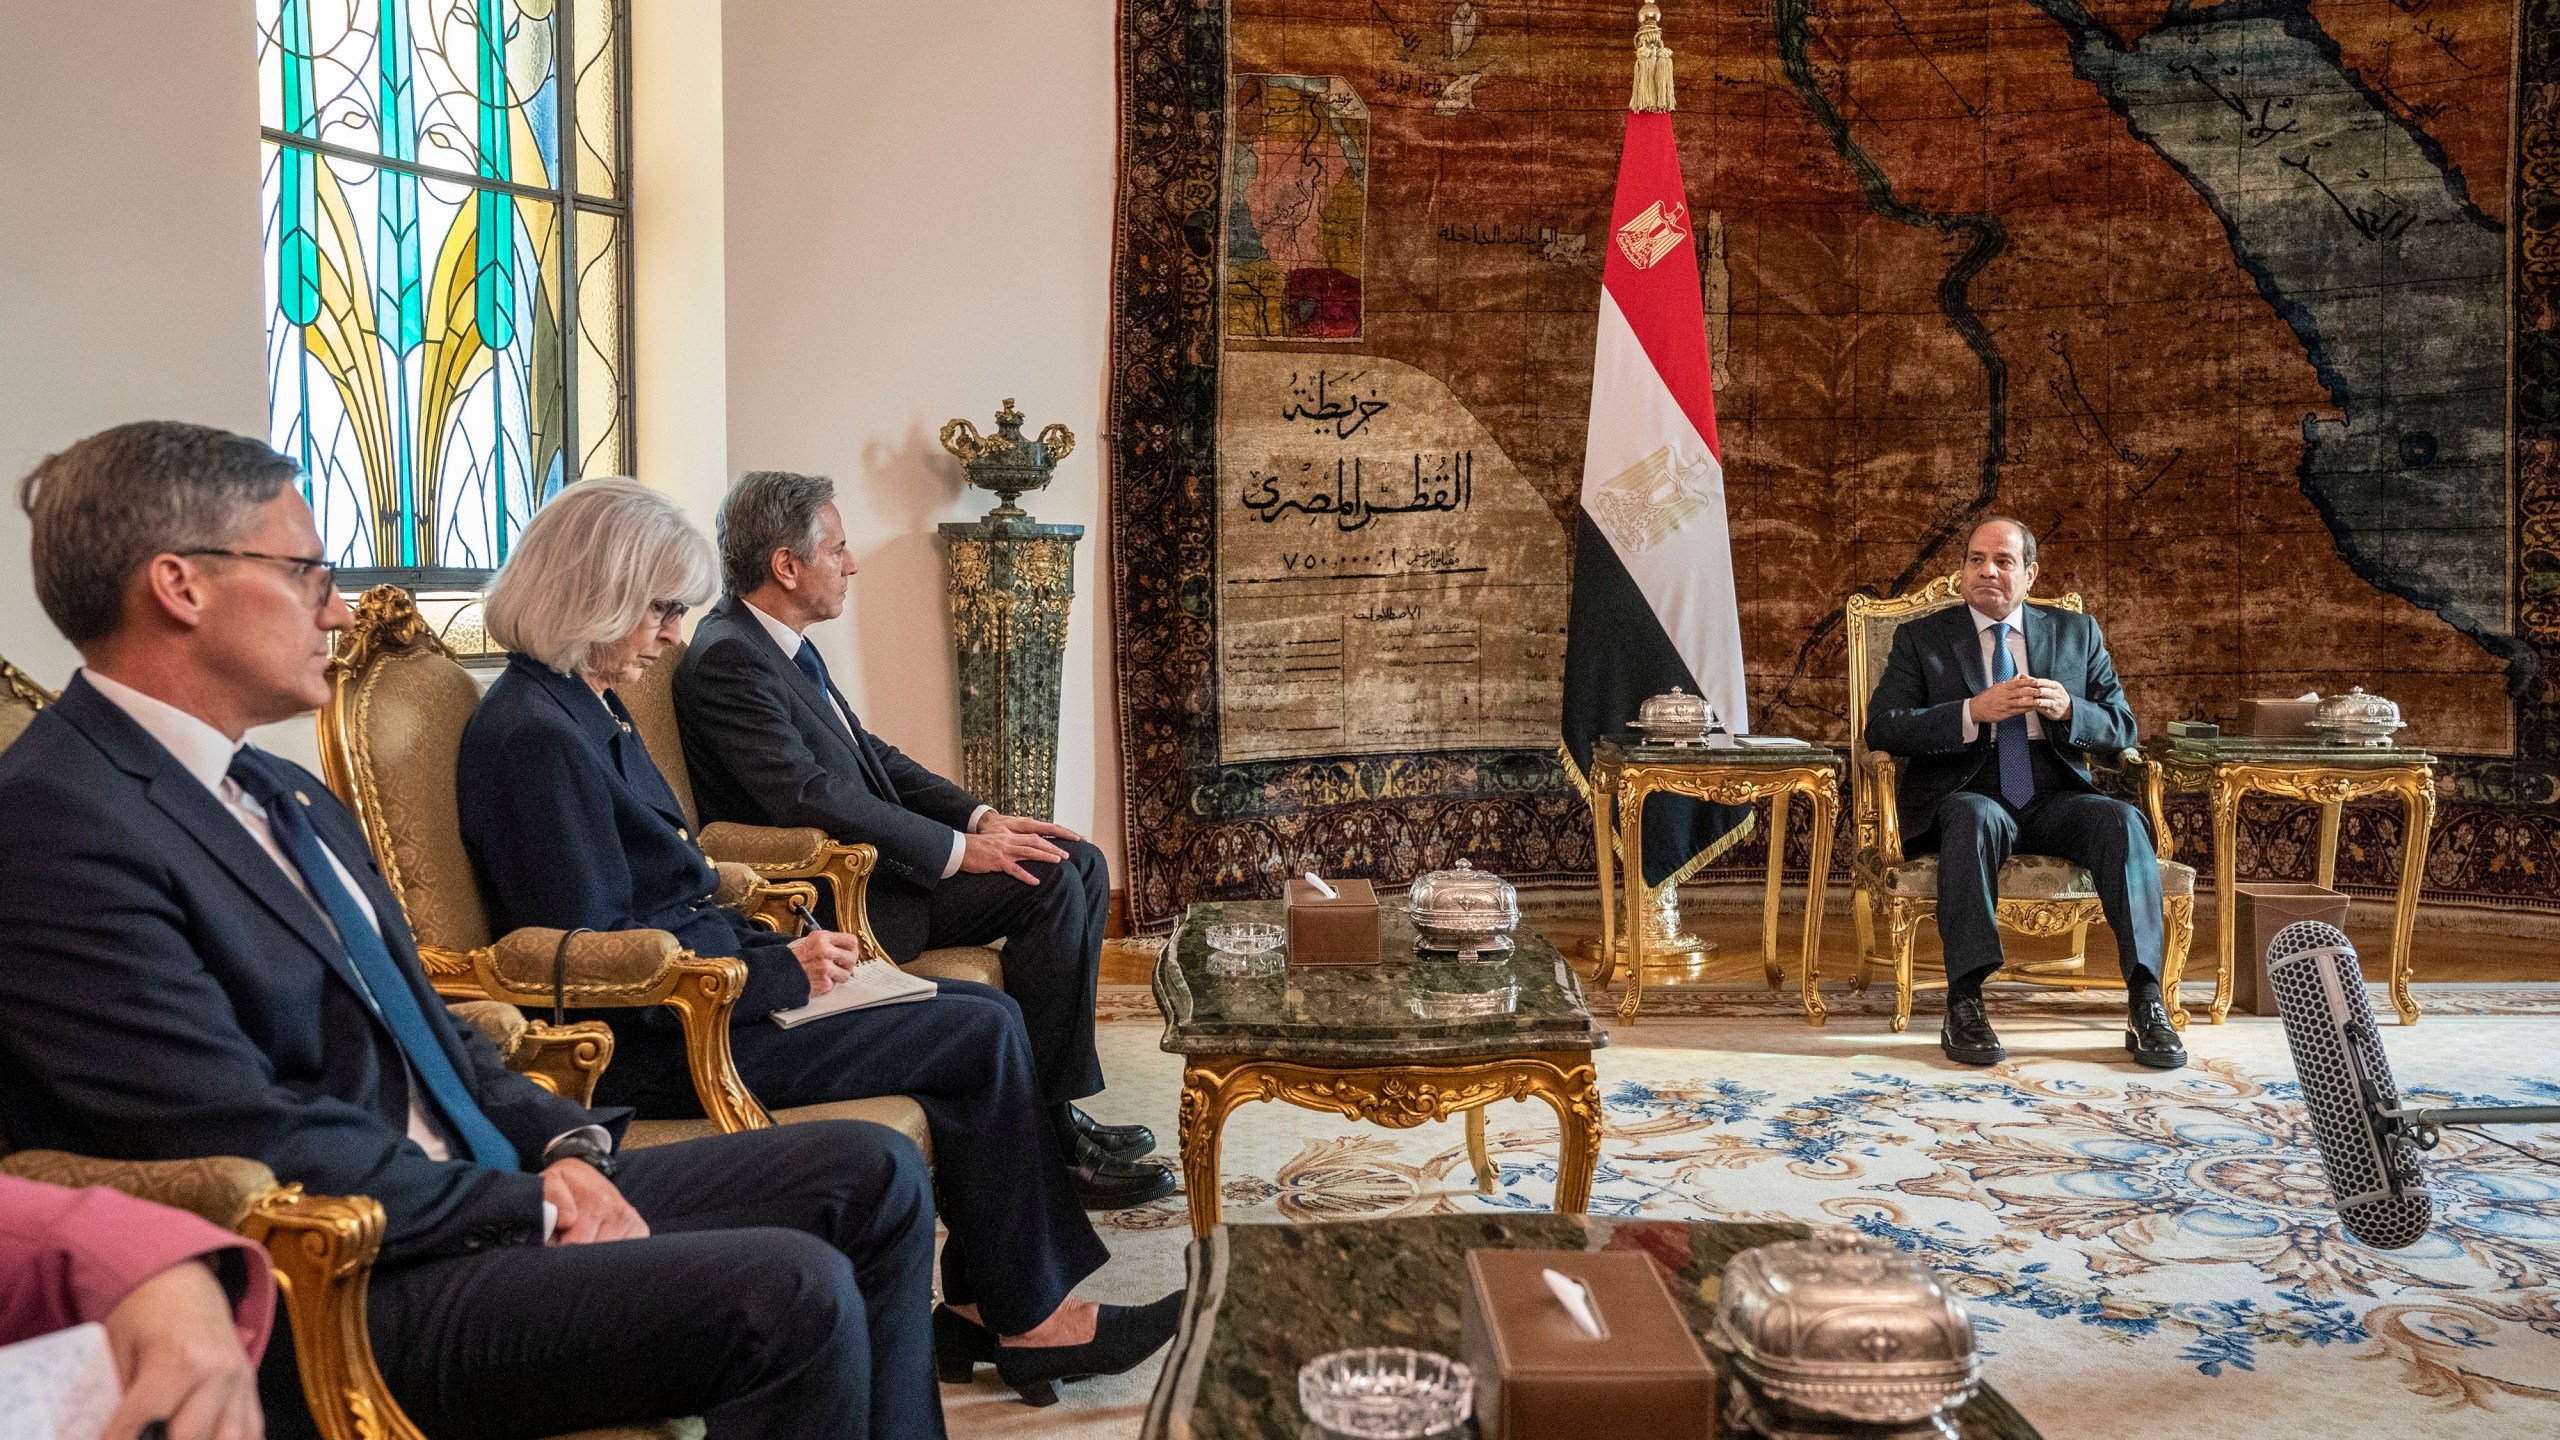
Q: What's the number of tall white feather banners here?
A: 0